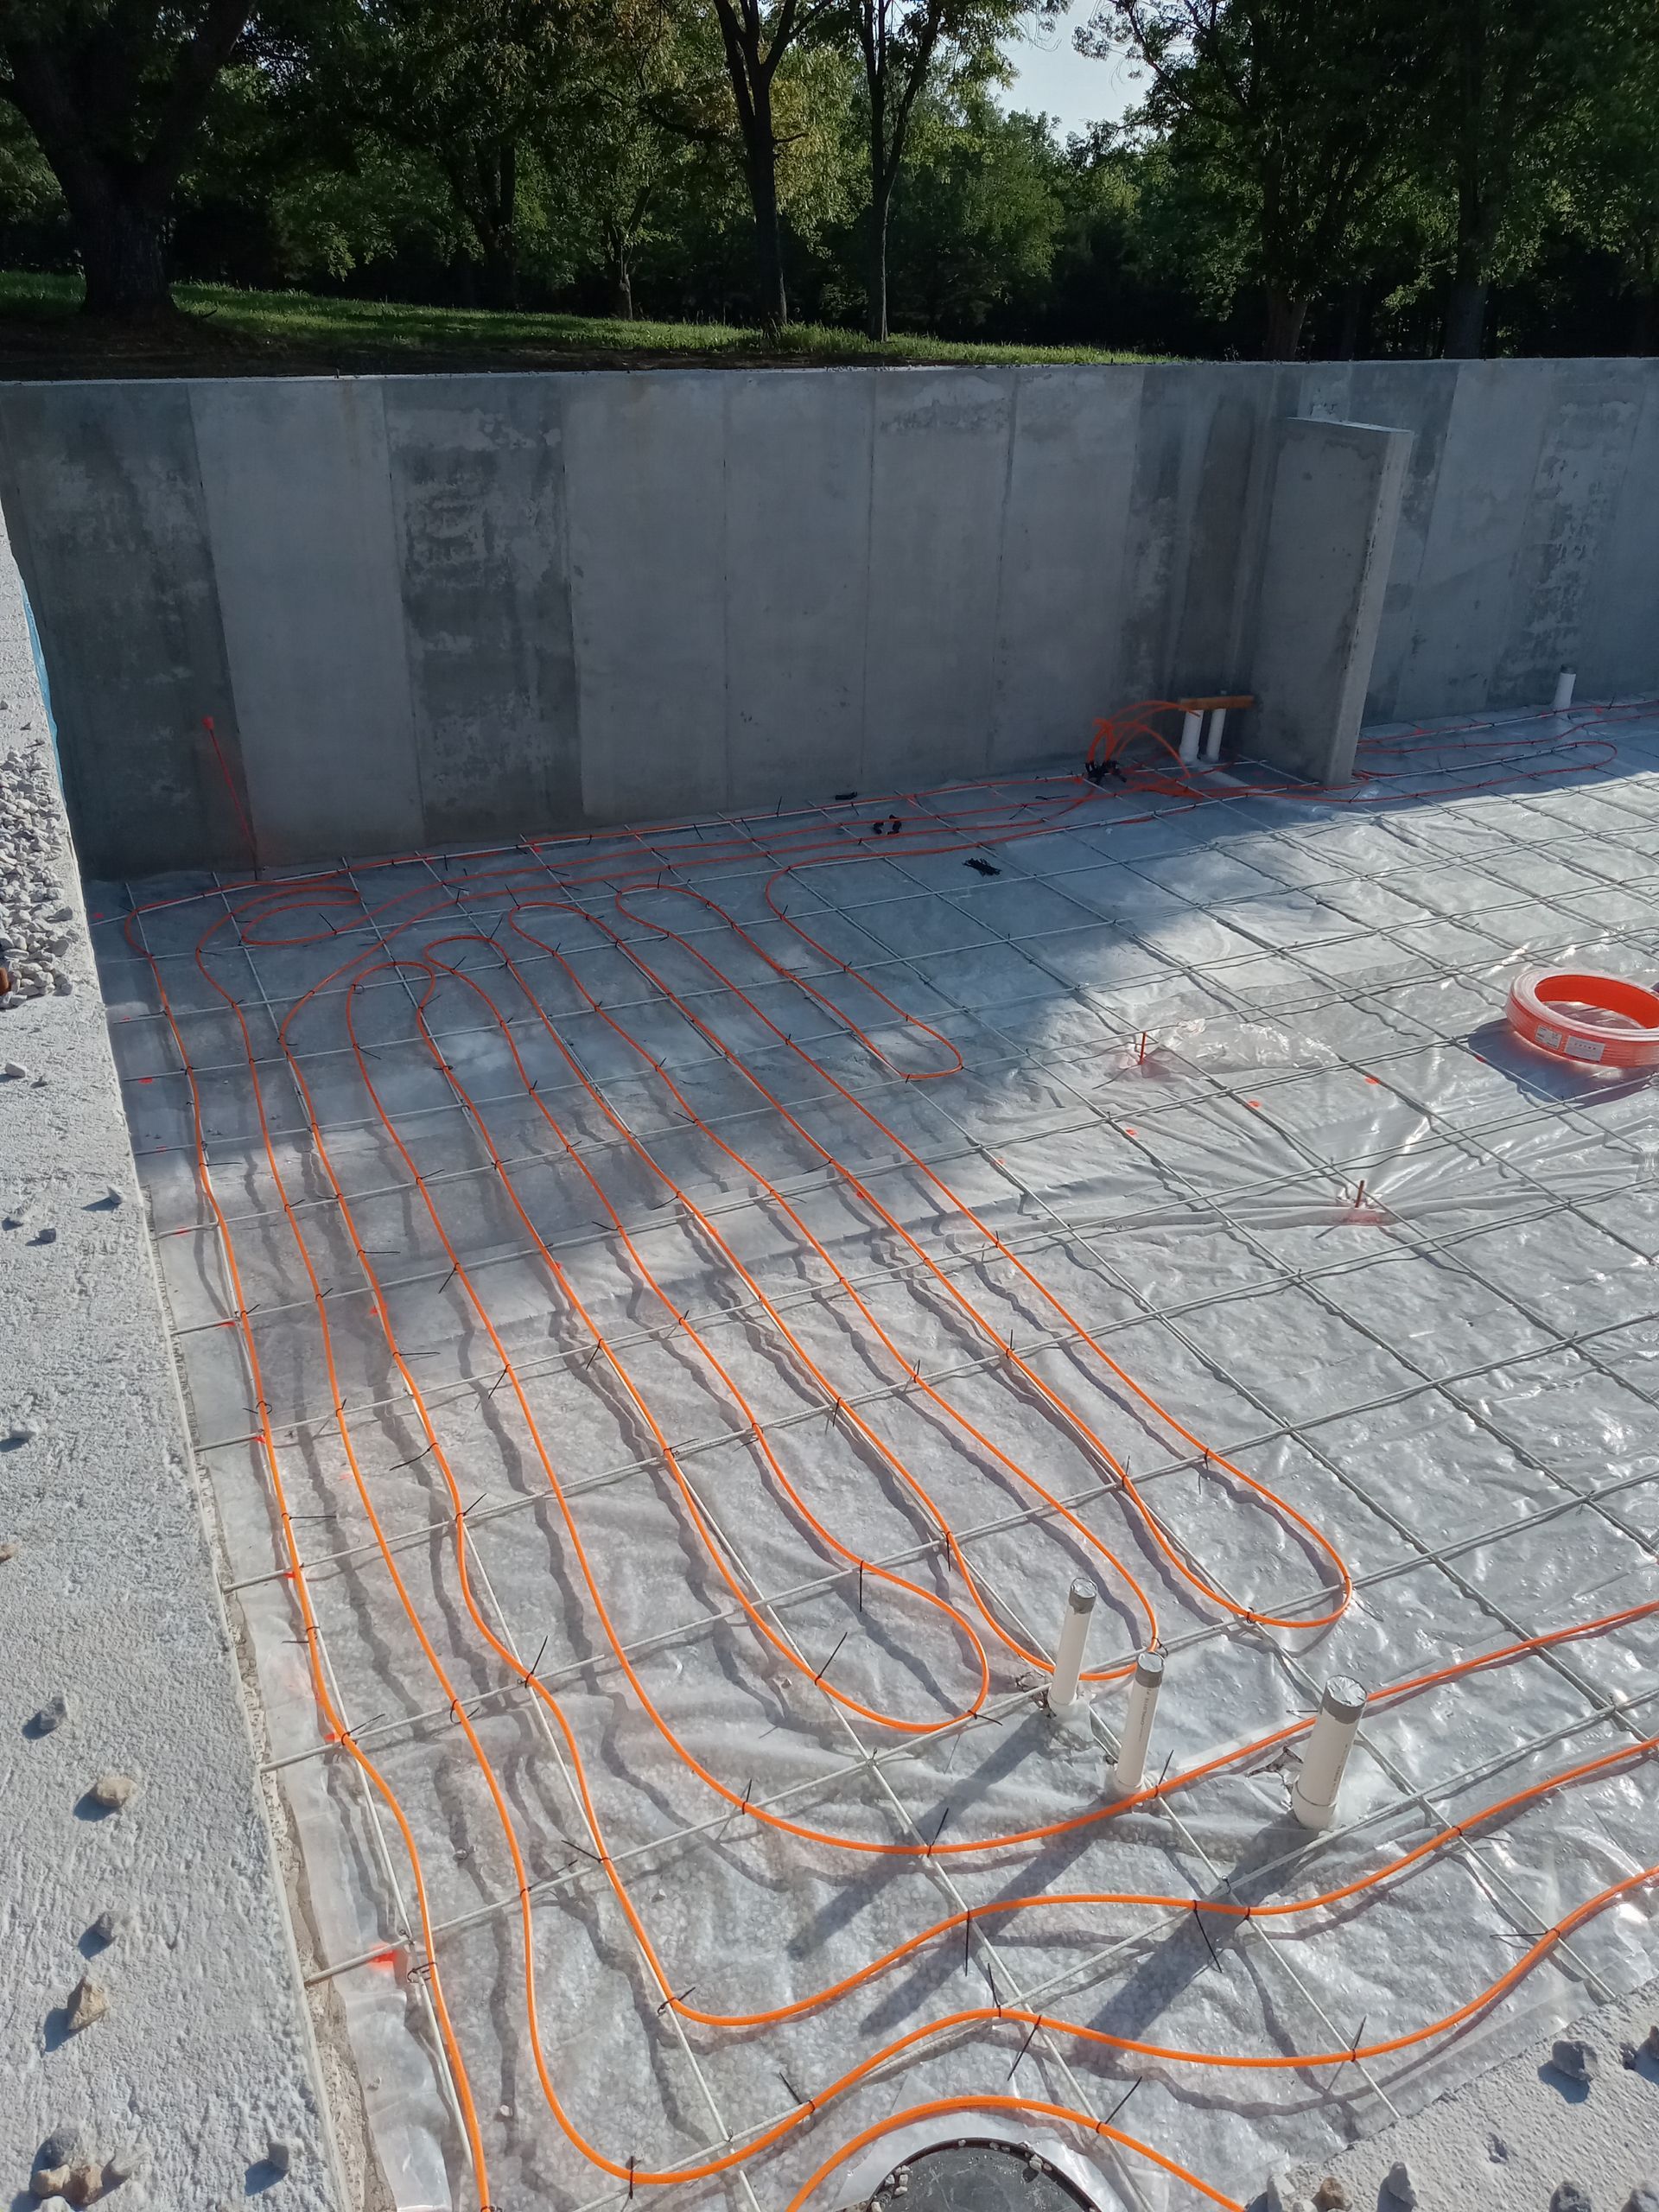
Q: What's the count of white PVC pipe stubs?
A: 6